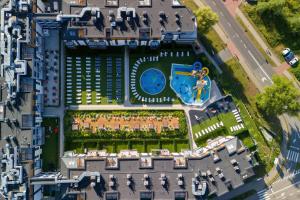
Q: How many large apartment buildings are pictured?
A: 3